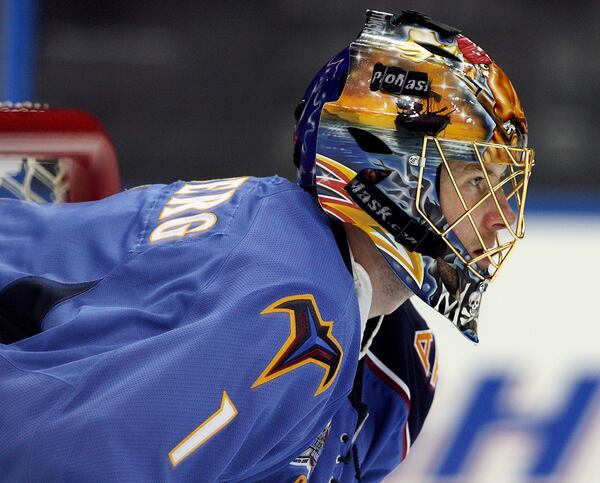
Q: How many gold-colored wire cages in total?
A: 1